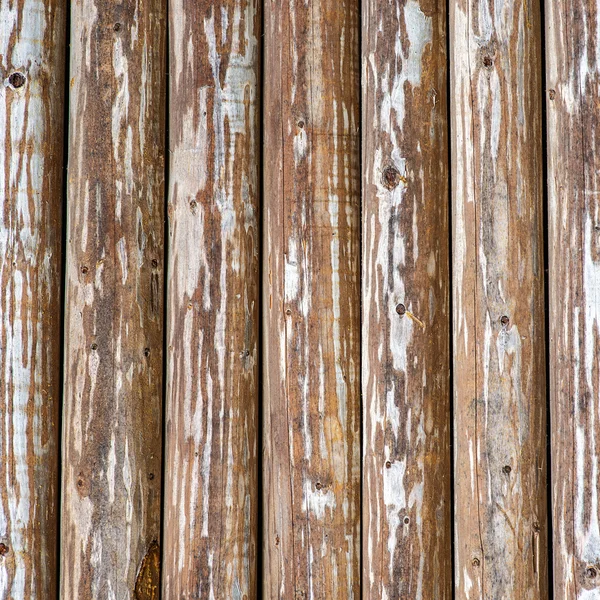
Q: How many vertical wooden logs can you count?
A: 7